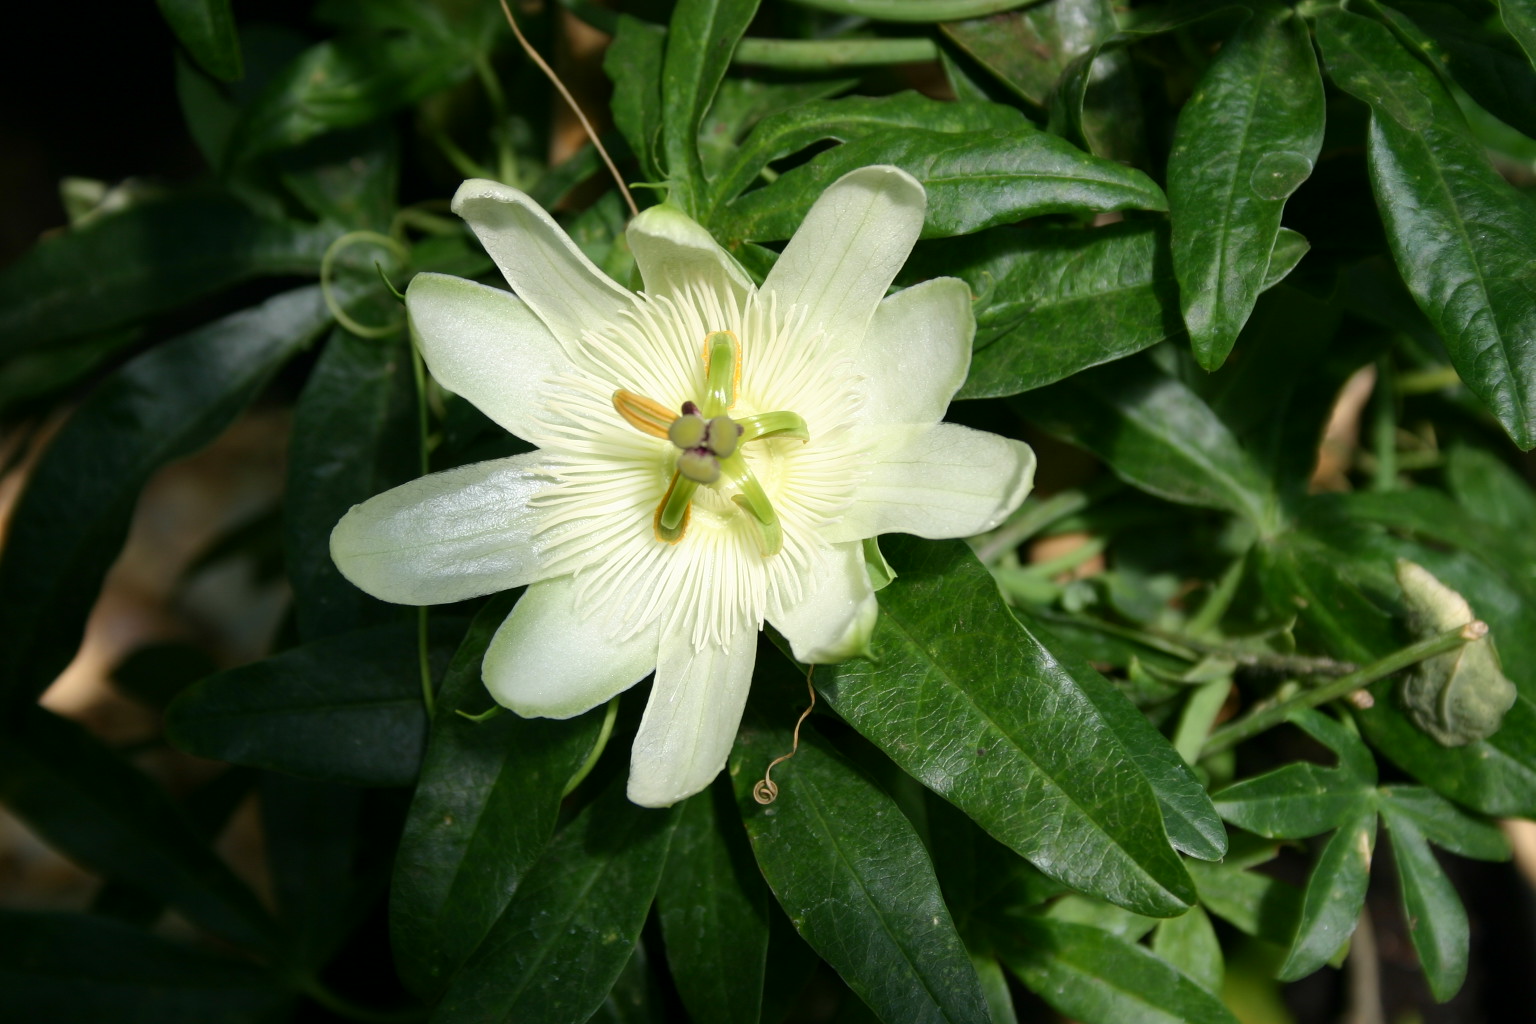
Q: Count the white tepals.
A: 10